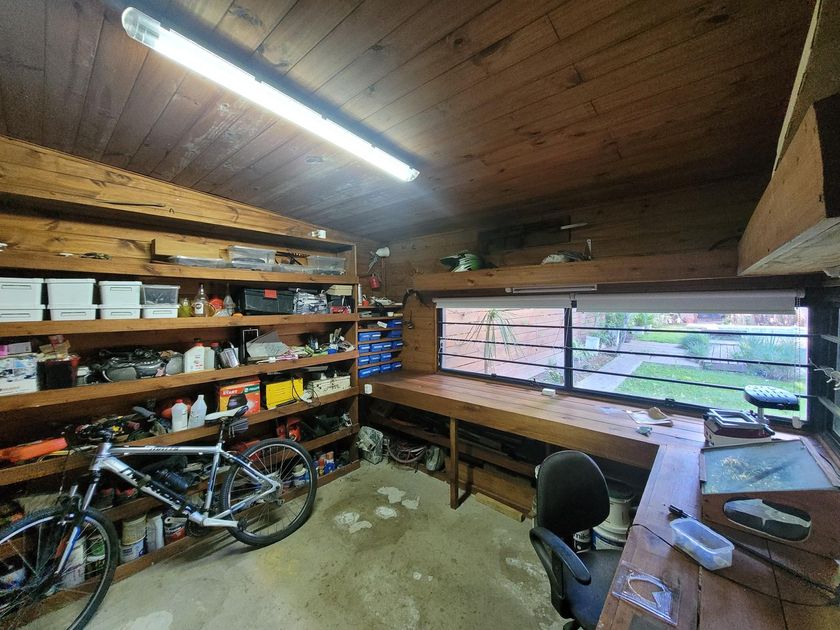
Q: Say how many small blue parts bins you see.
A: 15